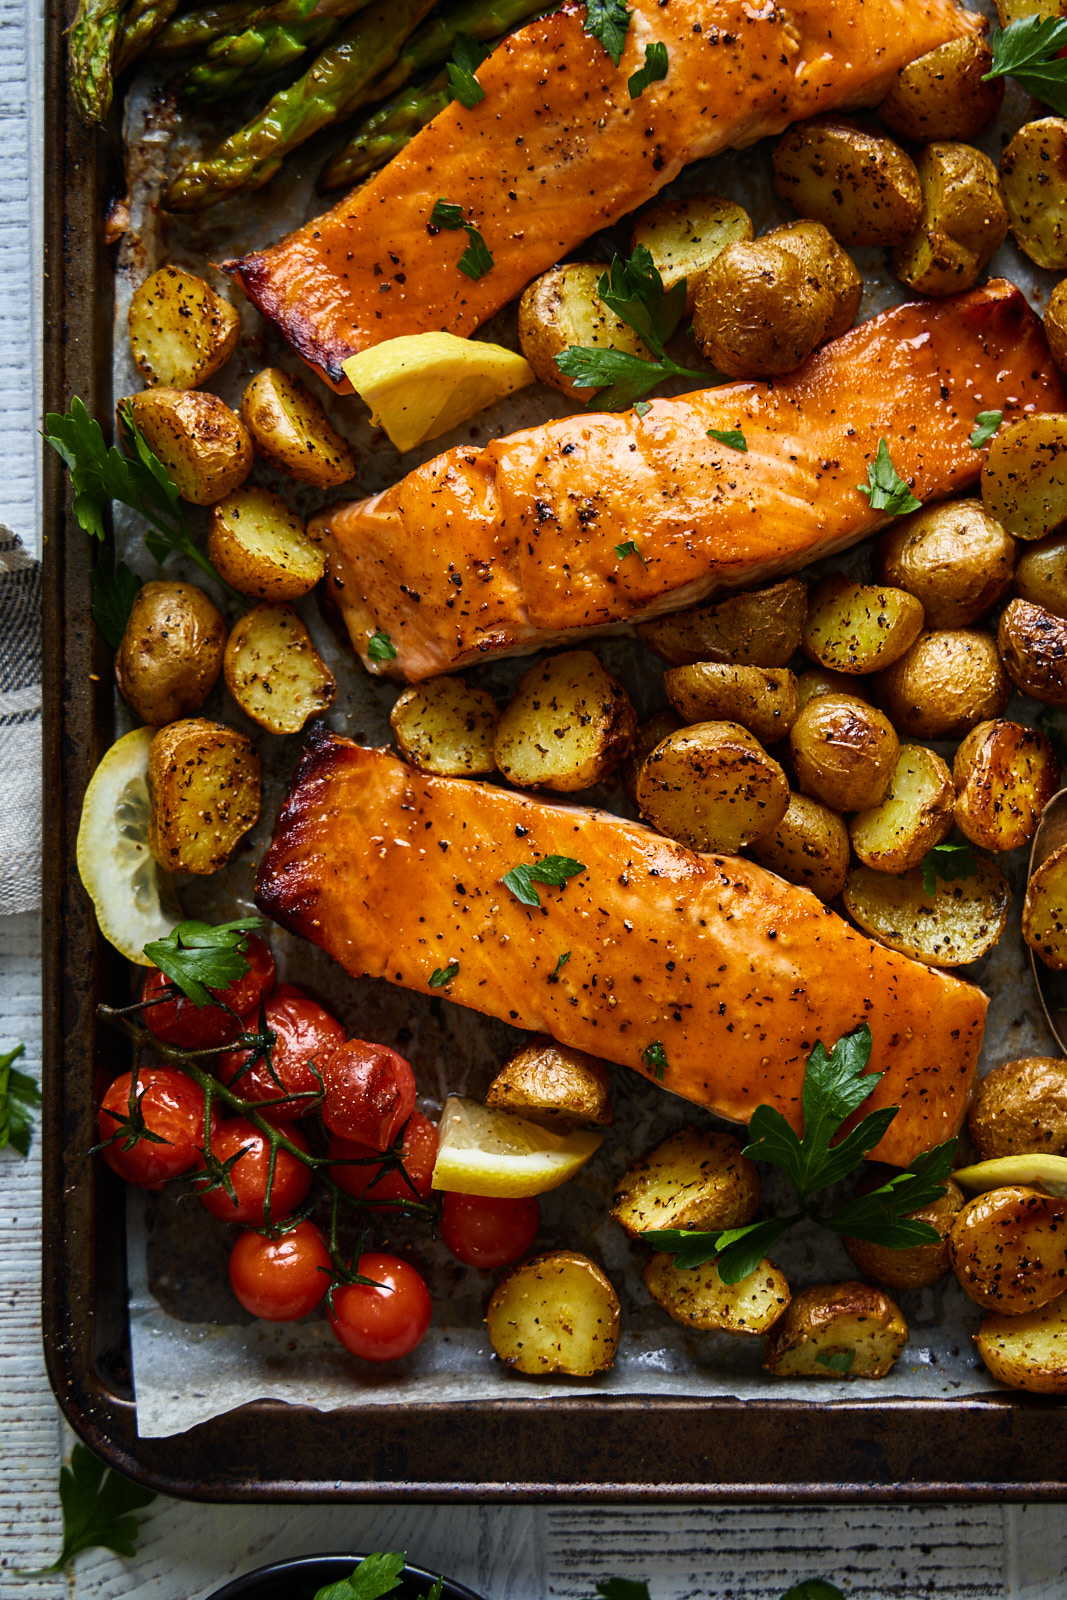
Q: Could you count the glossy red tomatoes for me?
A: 9